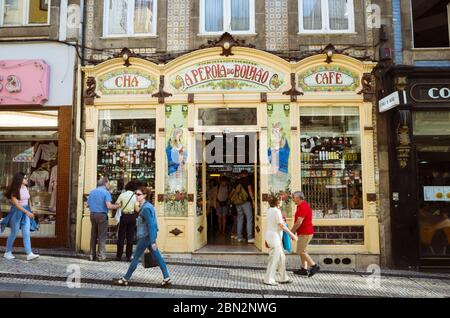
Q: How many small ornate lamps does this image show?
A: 3